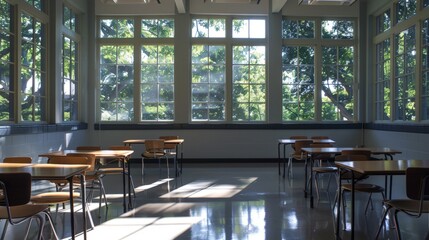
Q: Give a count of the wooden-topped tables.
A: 6